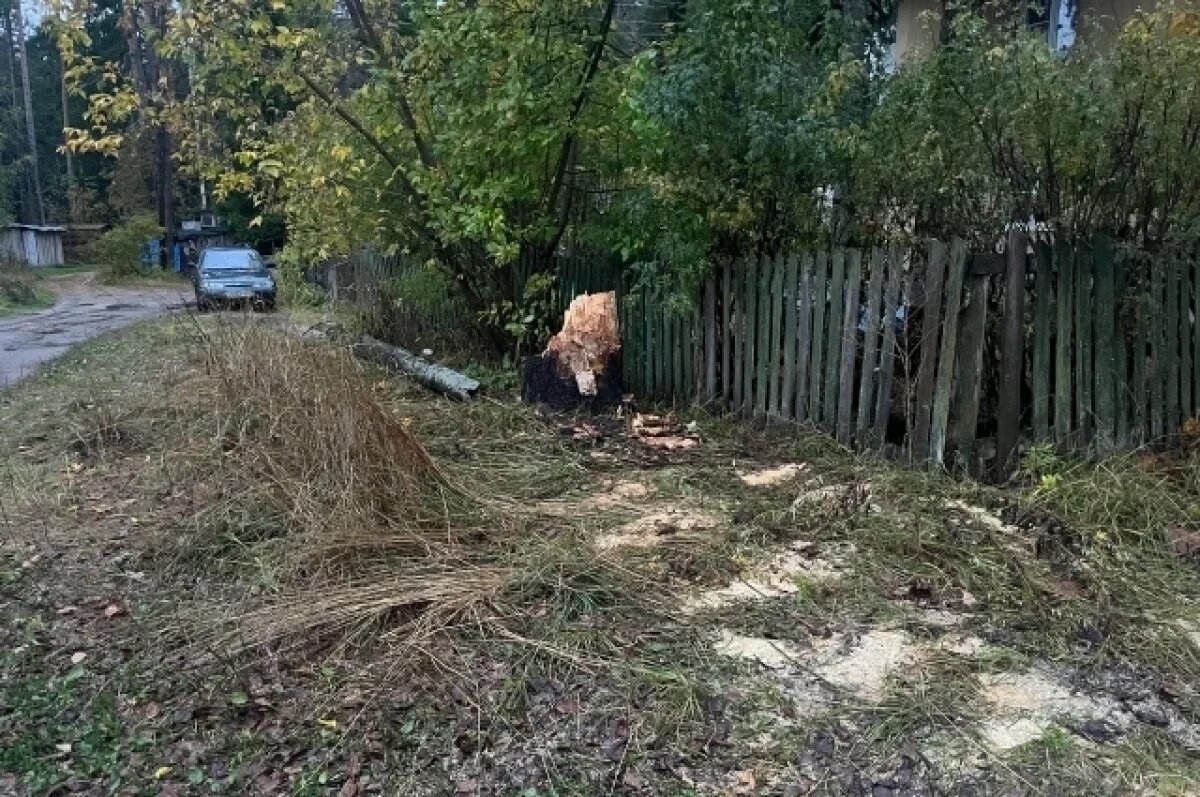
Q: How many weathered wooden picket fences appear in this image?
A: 1